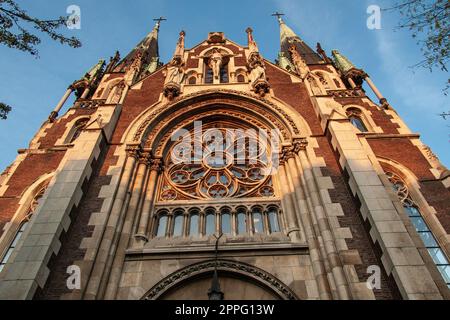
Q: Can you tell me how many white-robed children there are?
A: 0